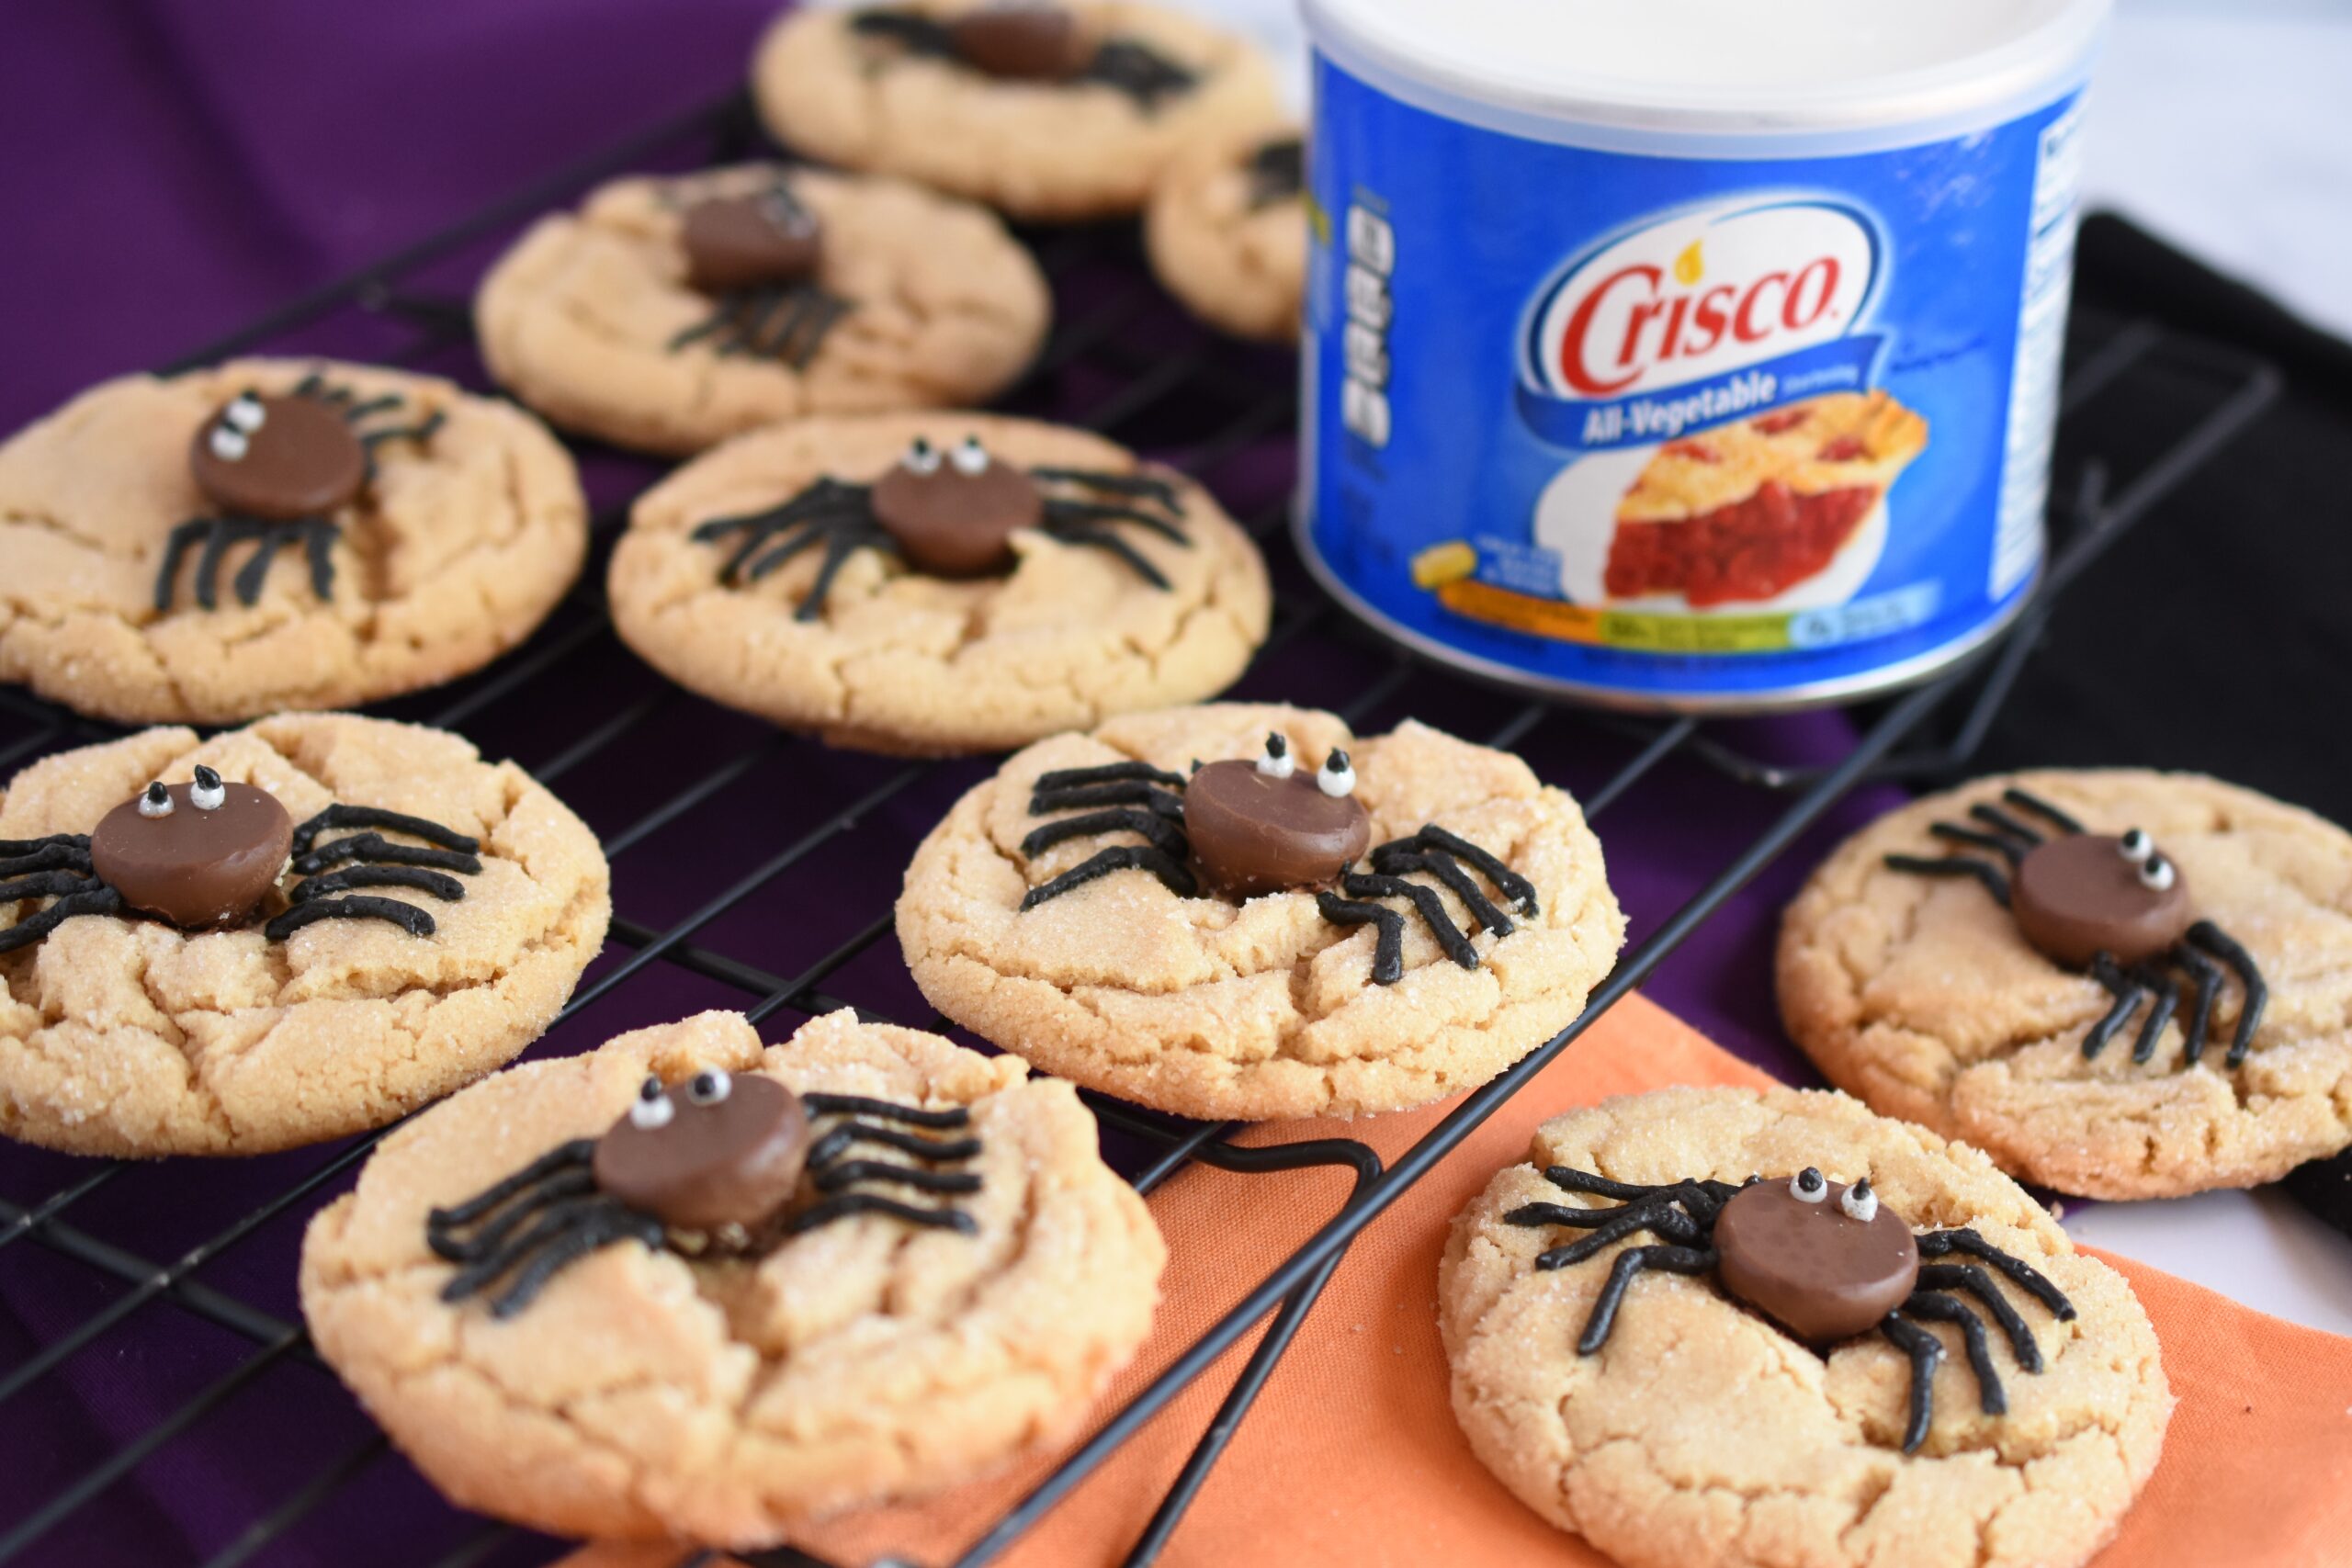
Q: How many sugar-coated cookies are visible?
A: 10